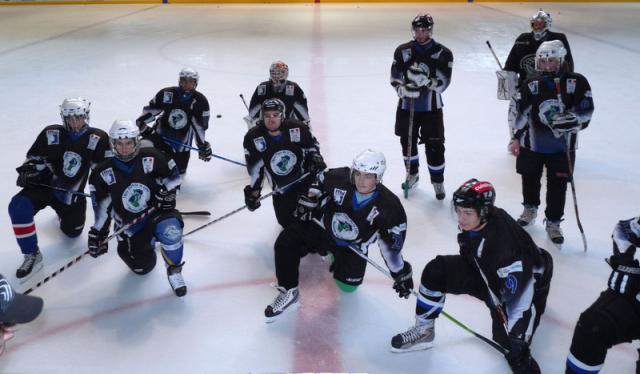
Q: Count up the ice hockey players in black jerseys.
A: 11